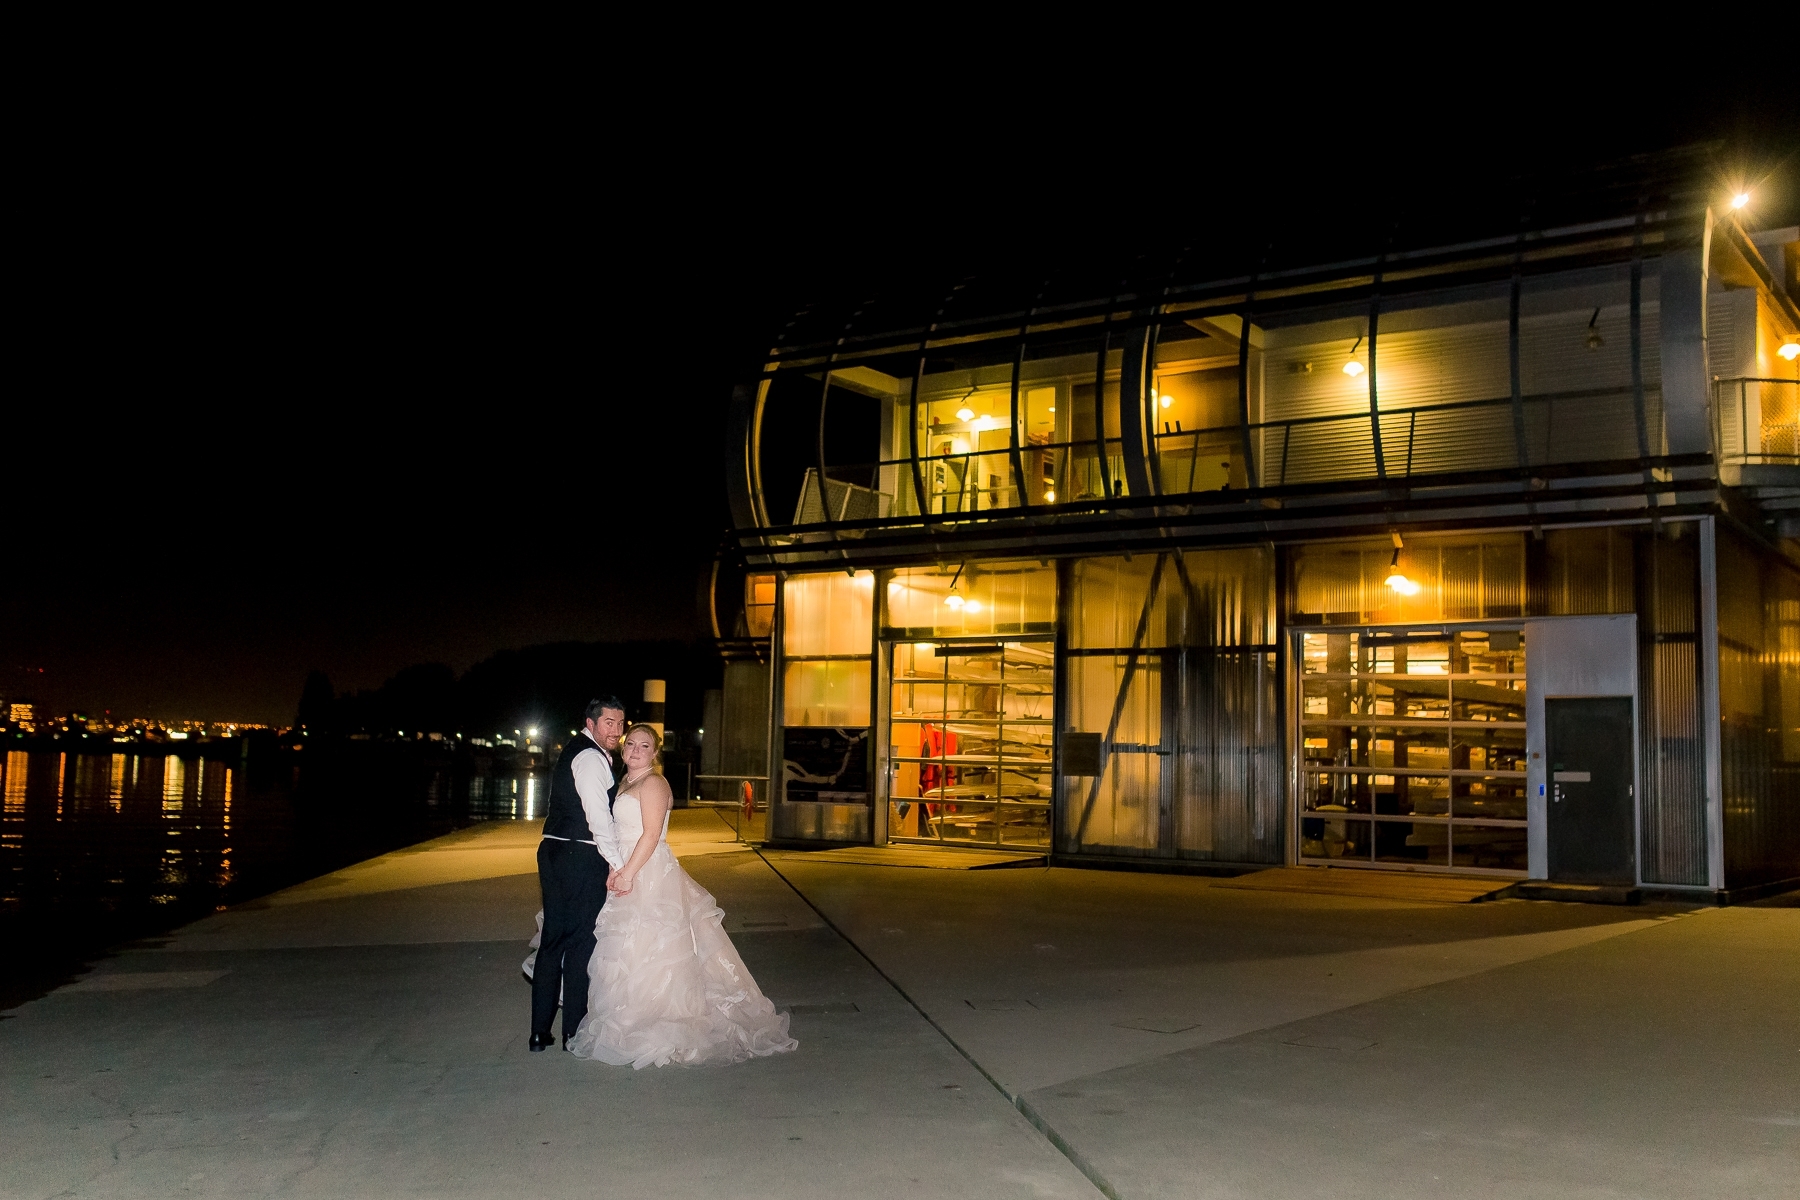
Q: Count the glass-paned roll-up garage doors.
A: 2